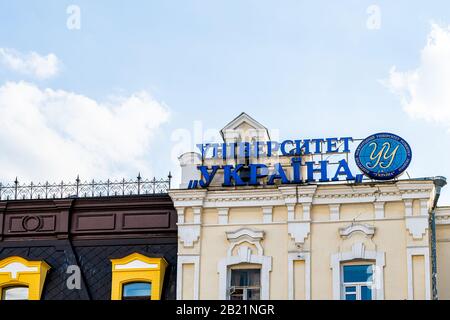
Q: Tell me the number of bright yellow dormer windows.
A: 2